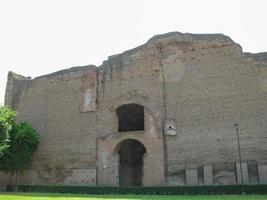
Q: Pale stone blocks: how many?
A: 4